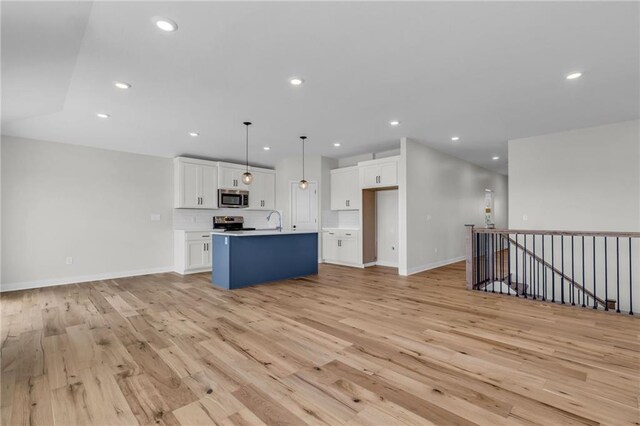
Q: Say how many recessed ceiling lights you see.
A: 11